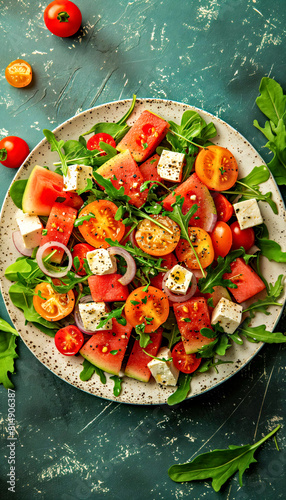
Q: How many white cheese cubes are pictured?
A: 9